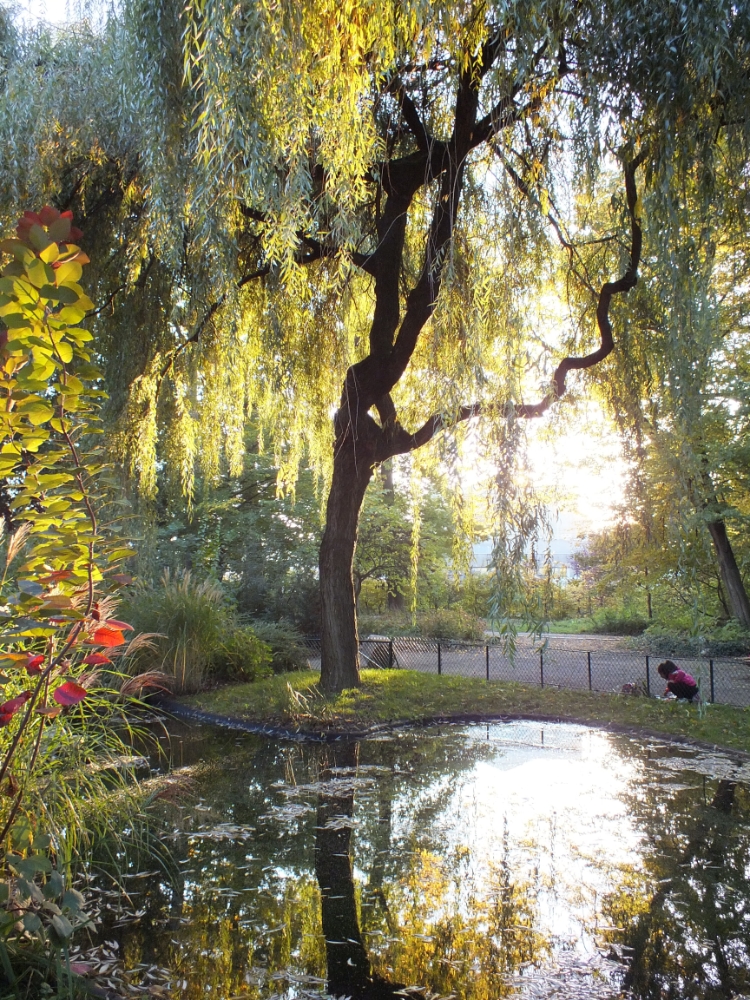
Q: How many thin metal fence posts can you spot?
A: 7